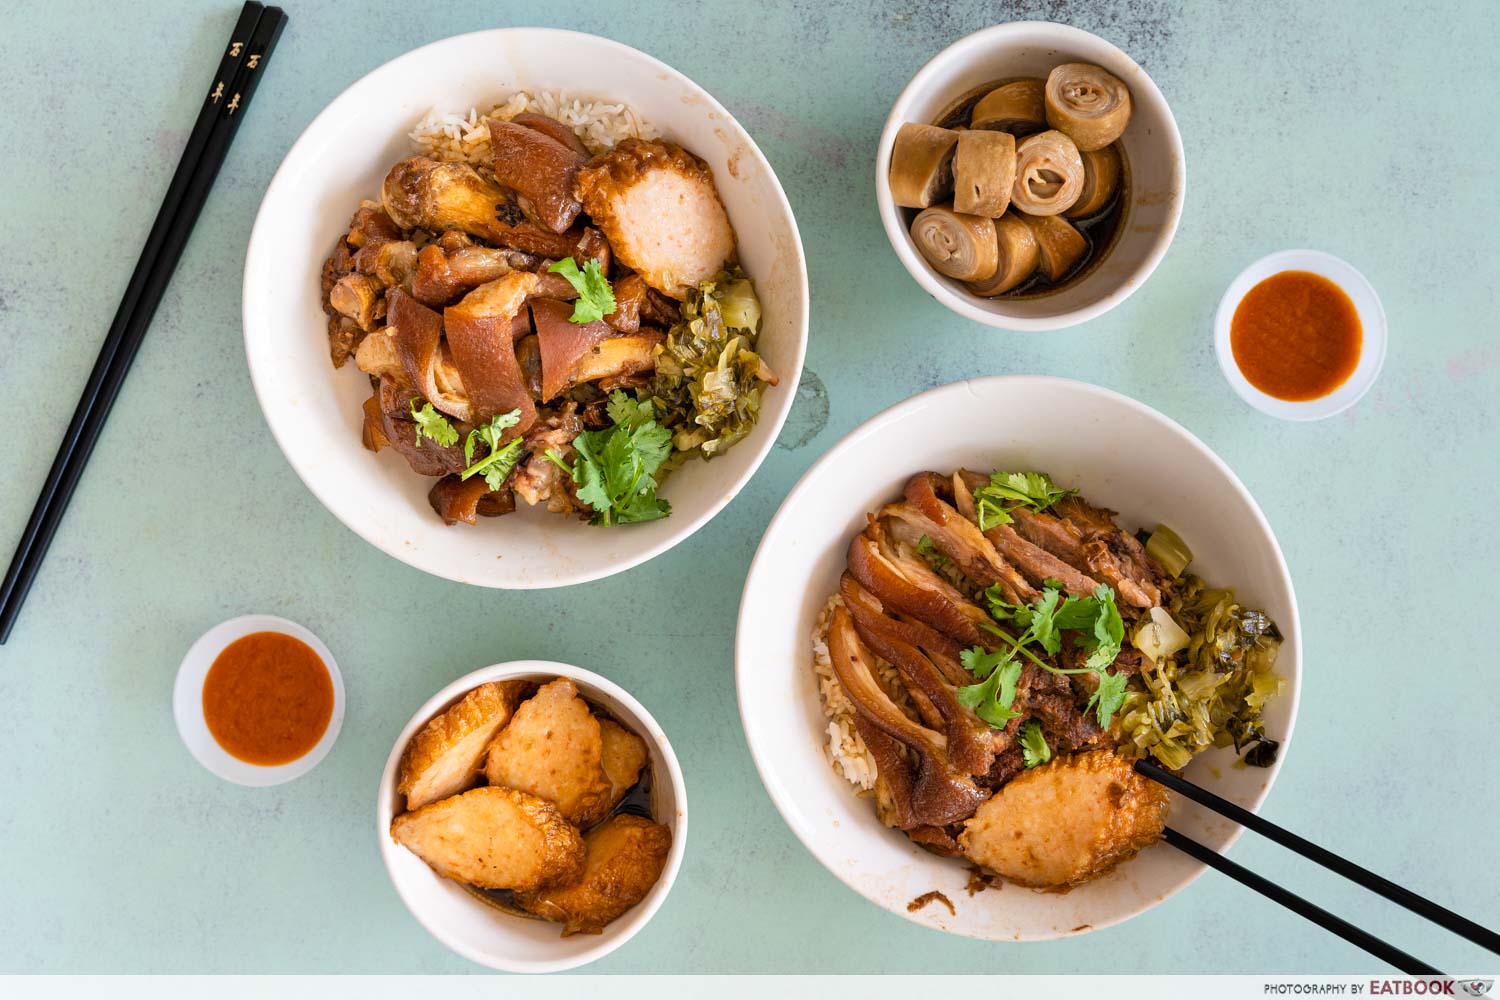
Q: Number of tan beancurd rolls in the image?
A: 9